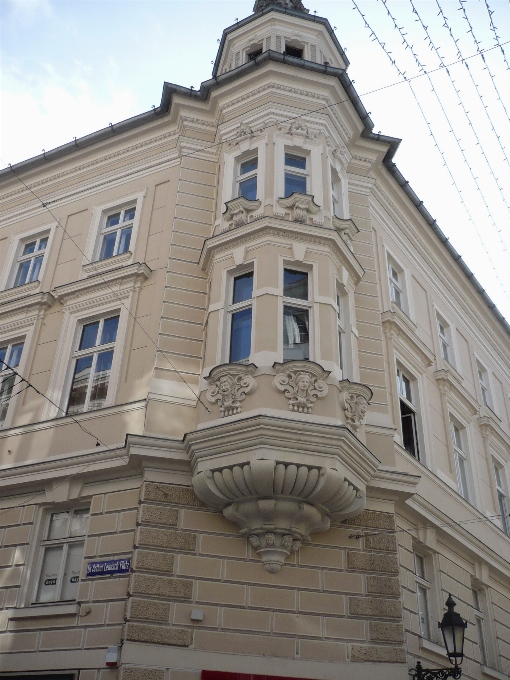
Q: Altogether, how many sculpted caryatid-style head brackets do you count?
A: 3